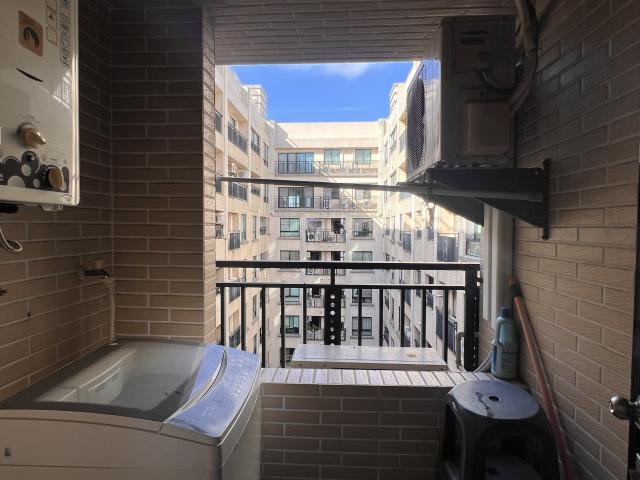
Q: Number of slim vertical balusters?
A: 10